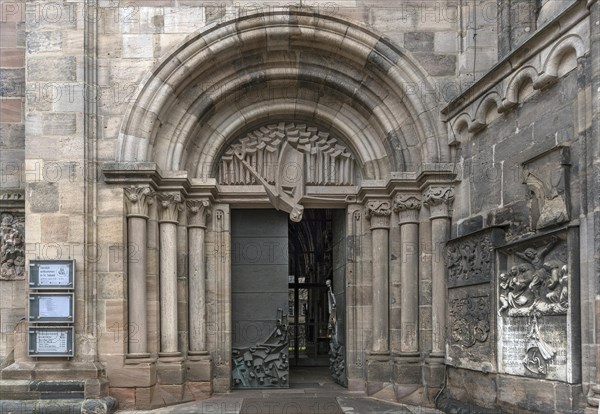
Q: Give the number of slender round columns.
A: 6